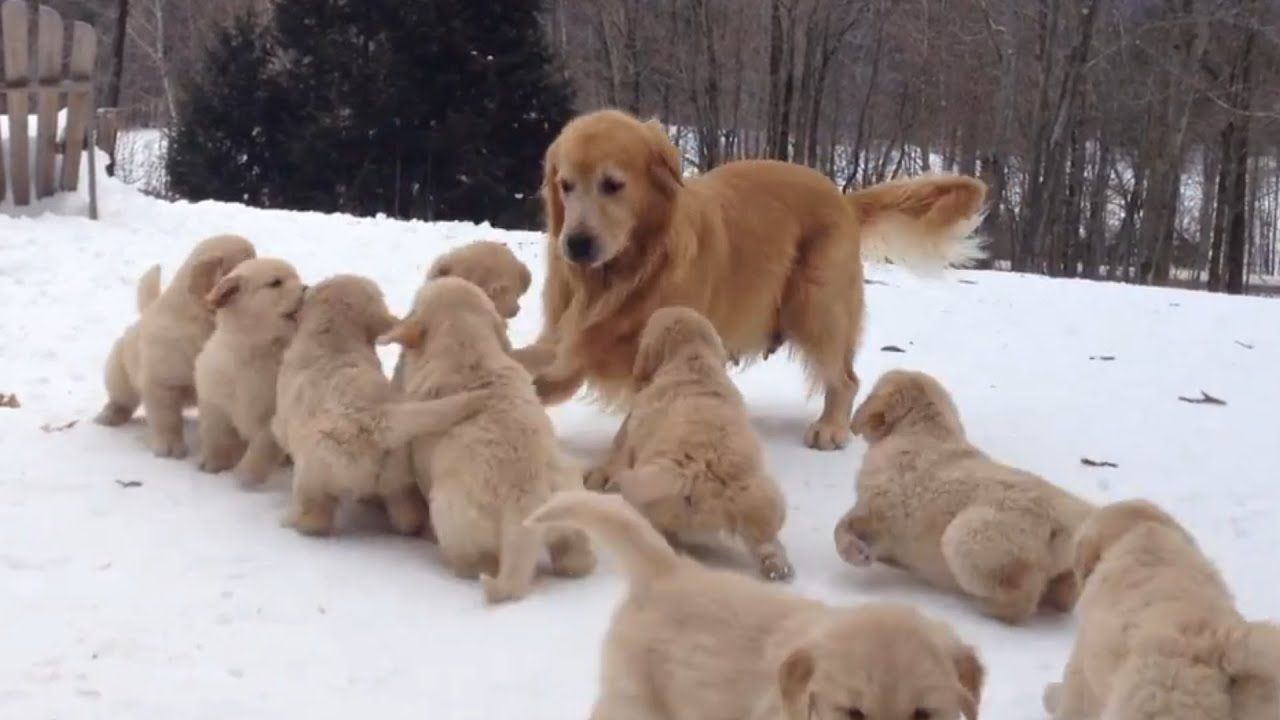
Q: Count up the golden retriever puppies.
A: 9